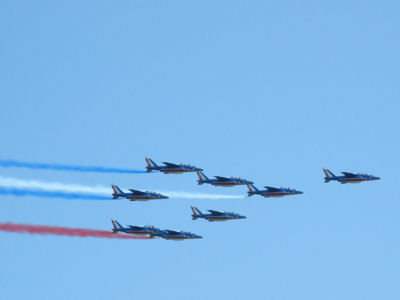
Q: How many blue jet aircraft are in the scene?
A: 8